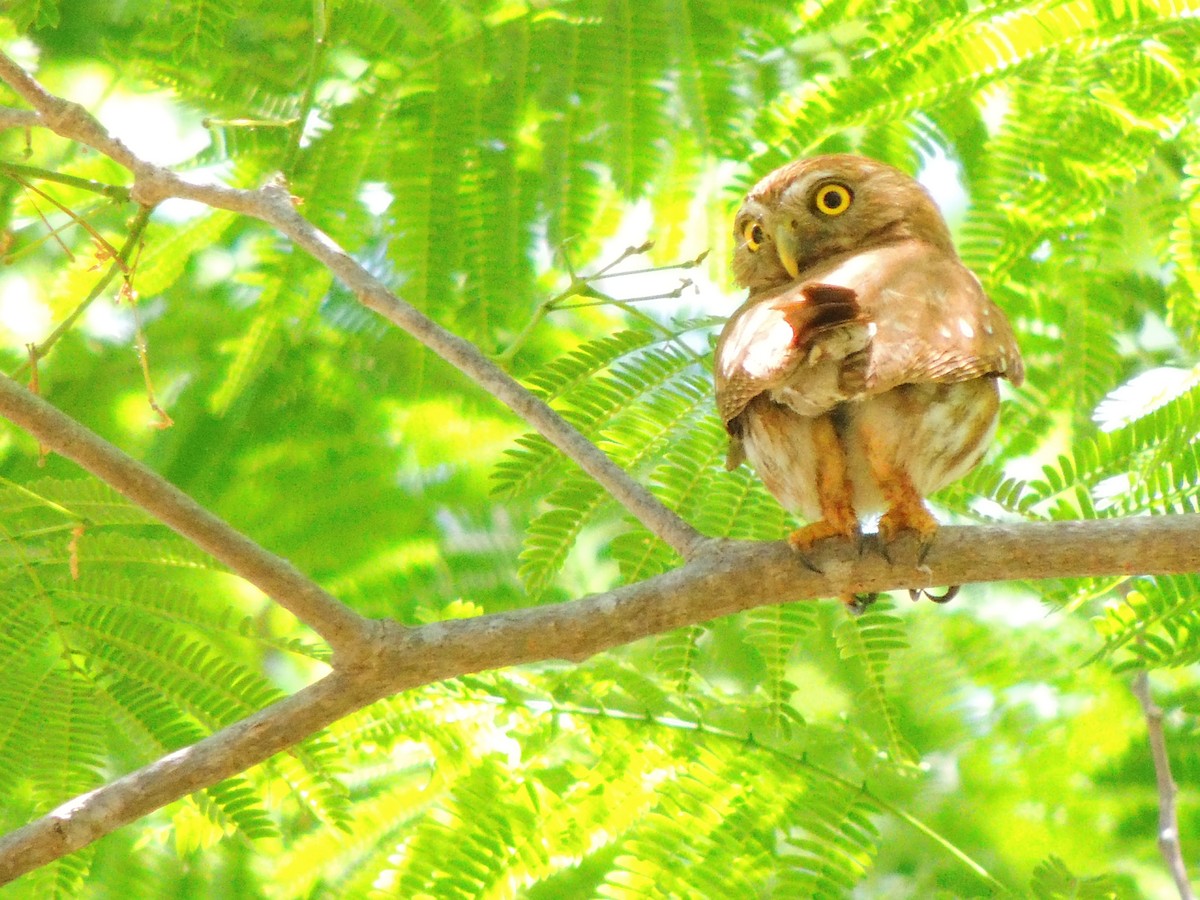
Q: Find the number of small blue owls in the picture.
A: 0